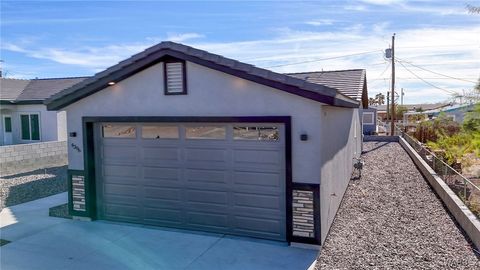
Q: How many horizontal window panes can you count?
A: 4